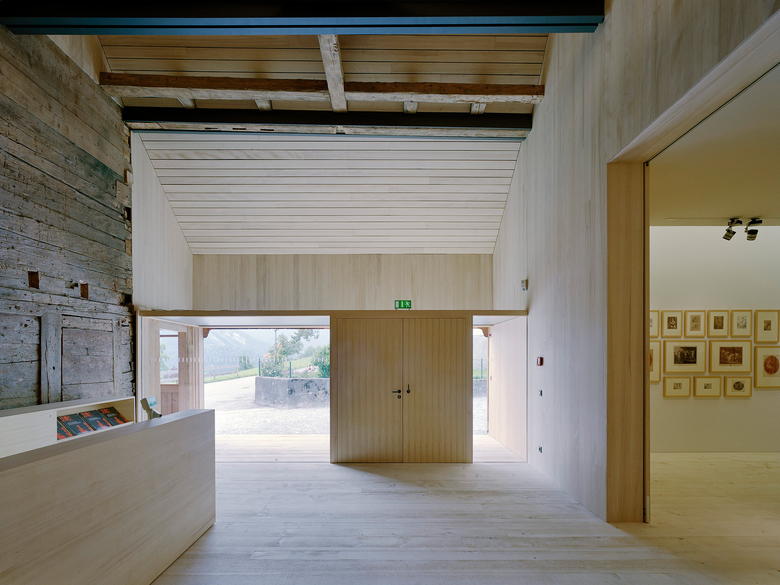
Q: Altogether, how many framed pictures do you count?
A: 13